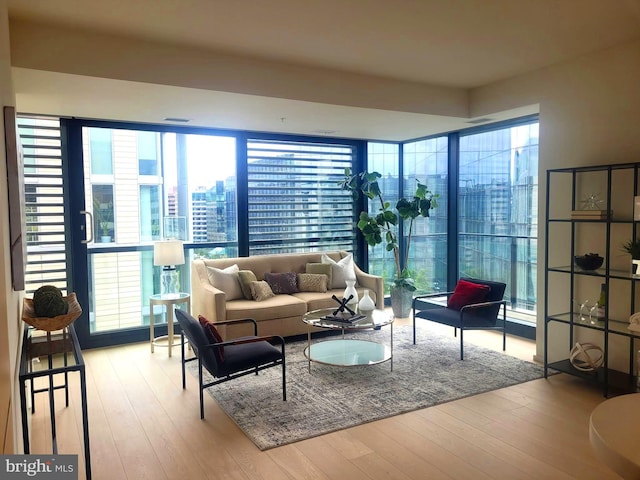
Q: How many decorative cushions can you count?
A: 9